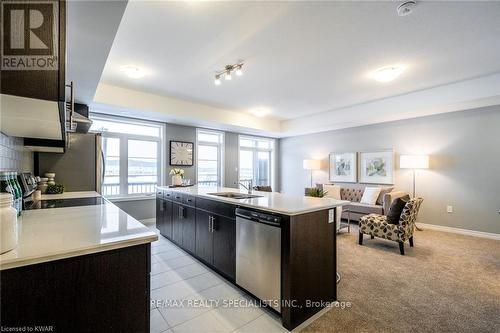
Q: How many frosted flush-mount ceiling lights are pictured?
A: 3